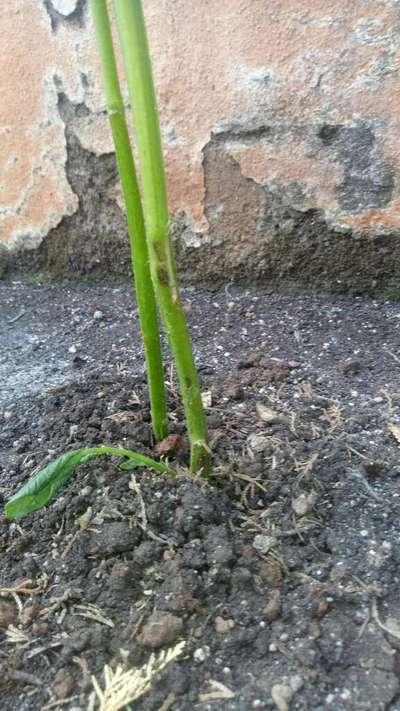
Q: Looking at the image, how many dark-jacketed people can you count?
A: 0